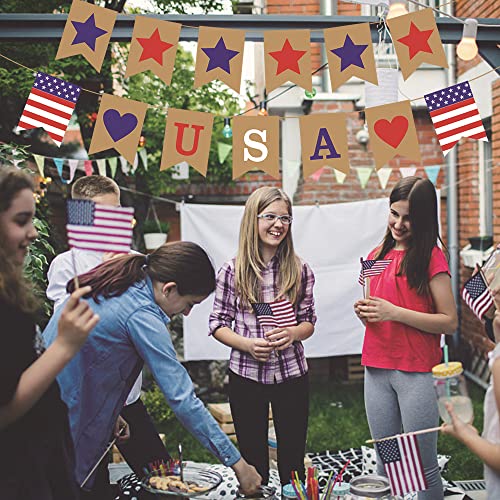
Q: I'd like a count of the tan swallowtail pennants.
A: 11